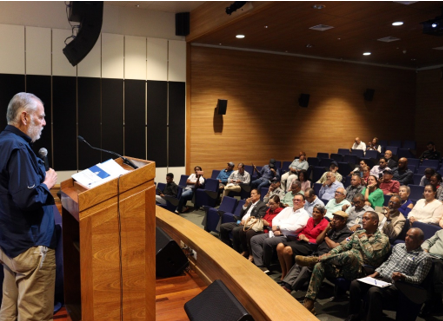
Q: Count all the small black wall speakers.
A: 3